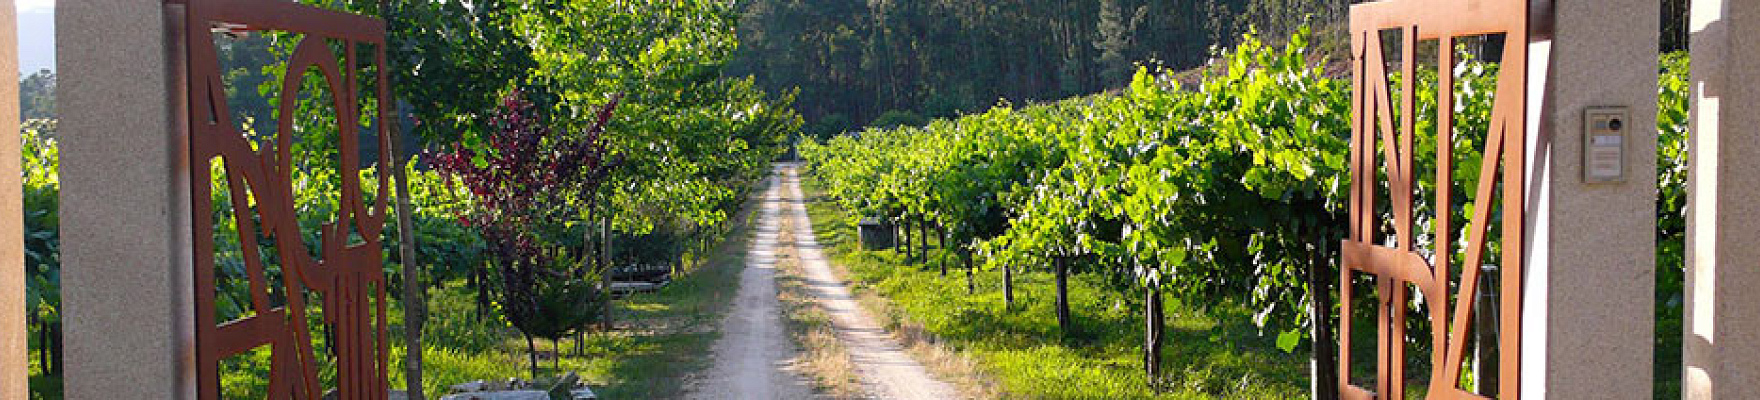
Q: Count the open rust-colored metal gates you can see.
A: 2